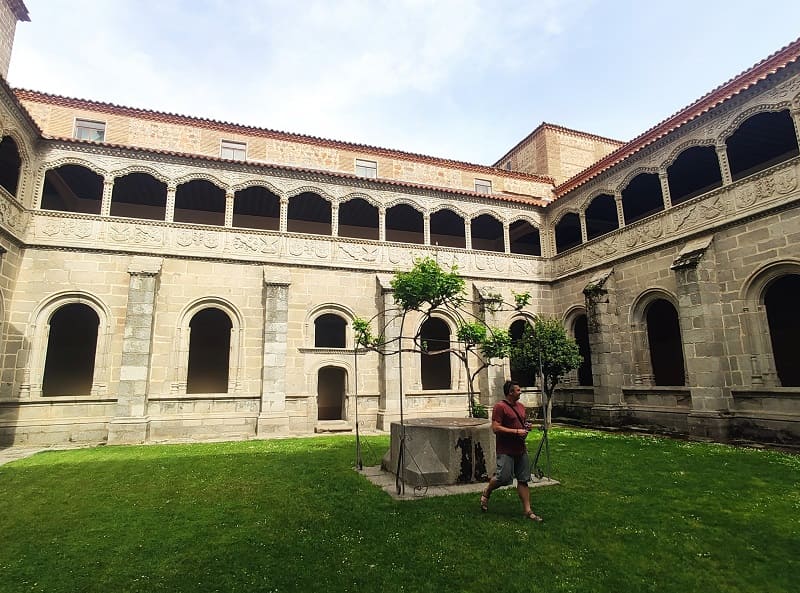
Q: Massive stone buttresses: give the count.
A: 6